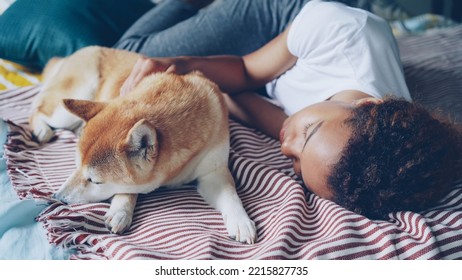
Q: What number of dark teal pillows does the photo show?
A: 1